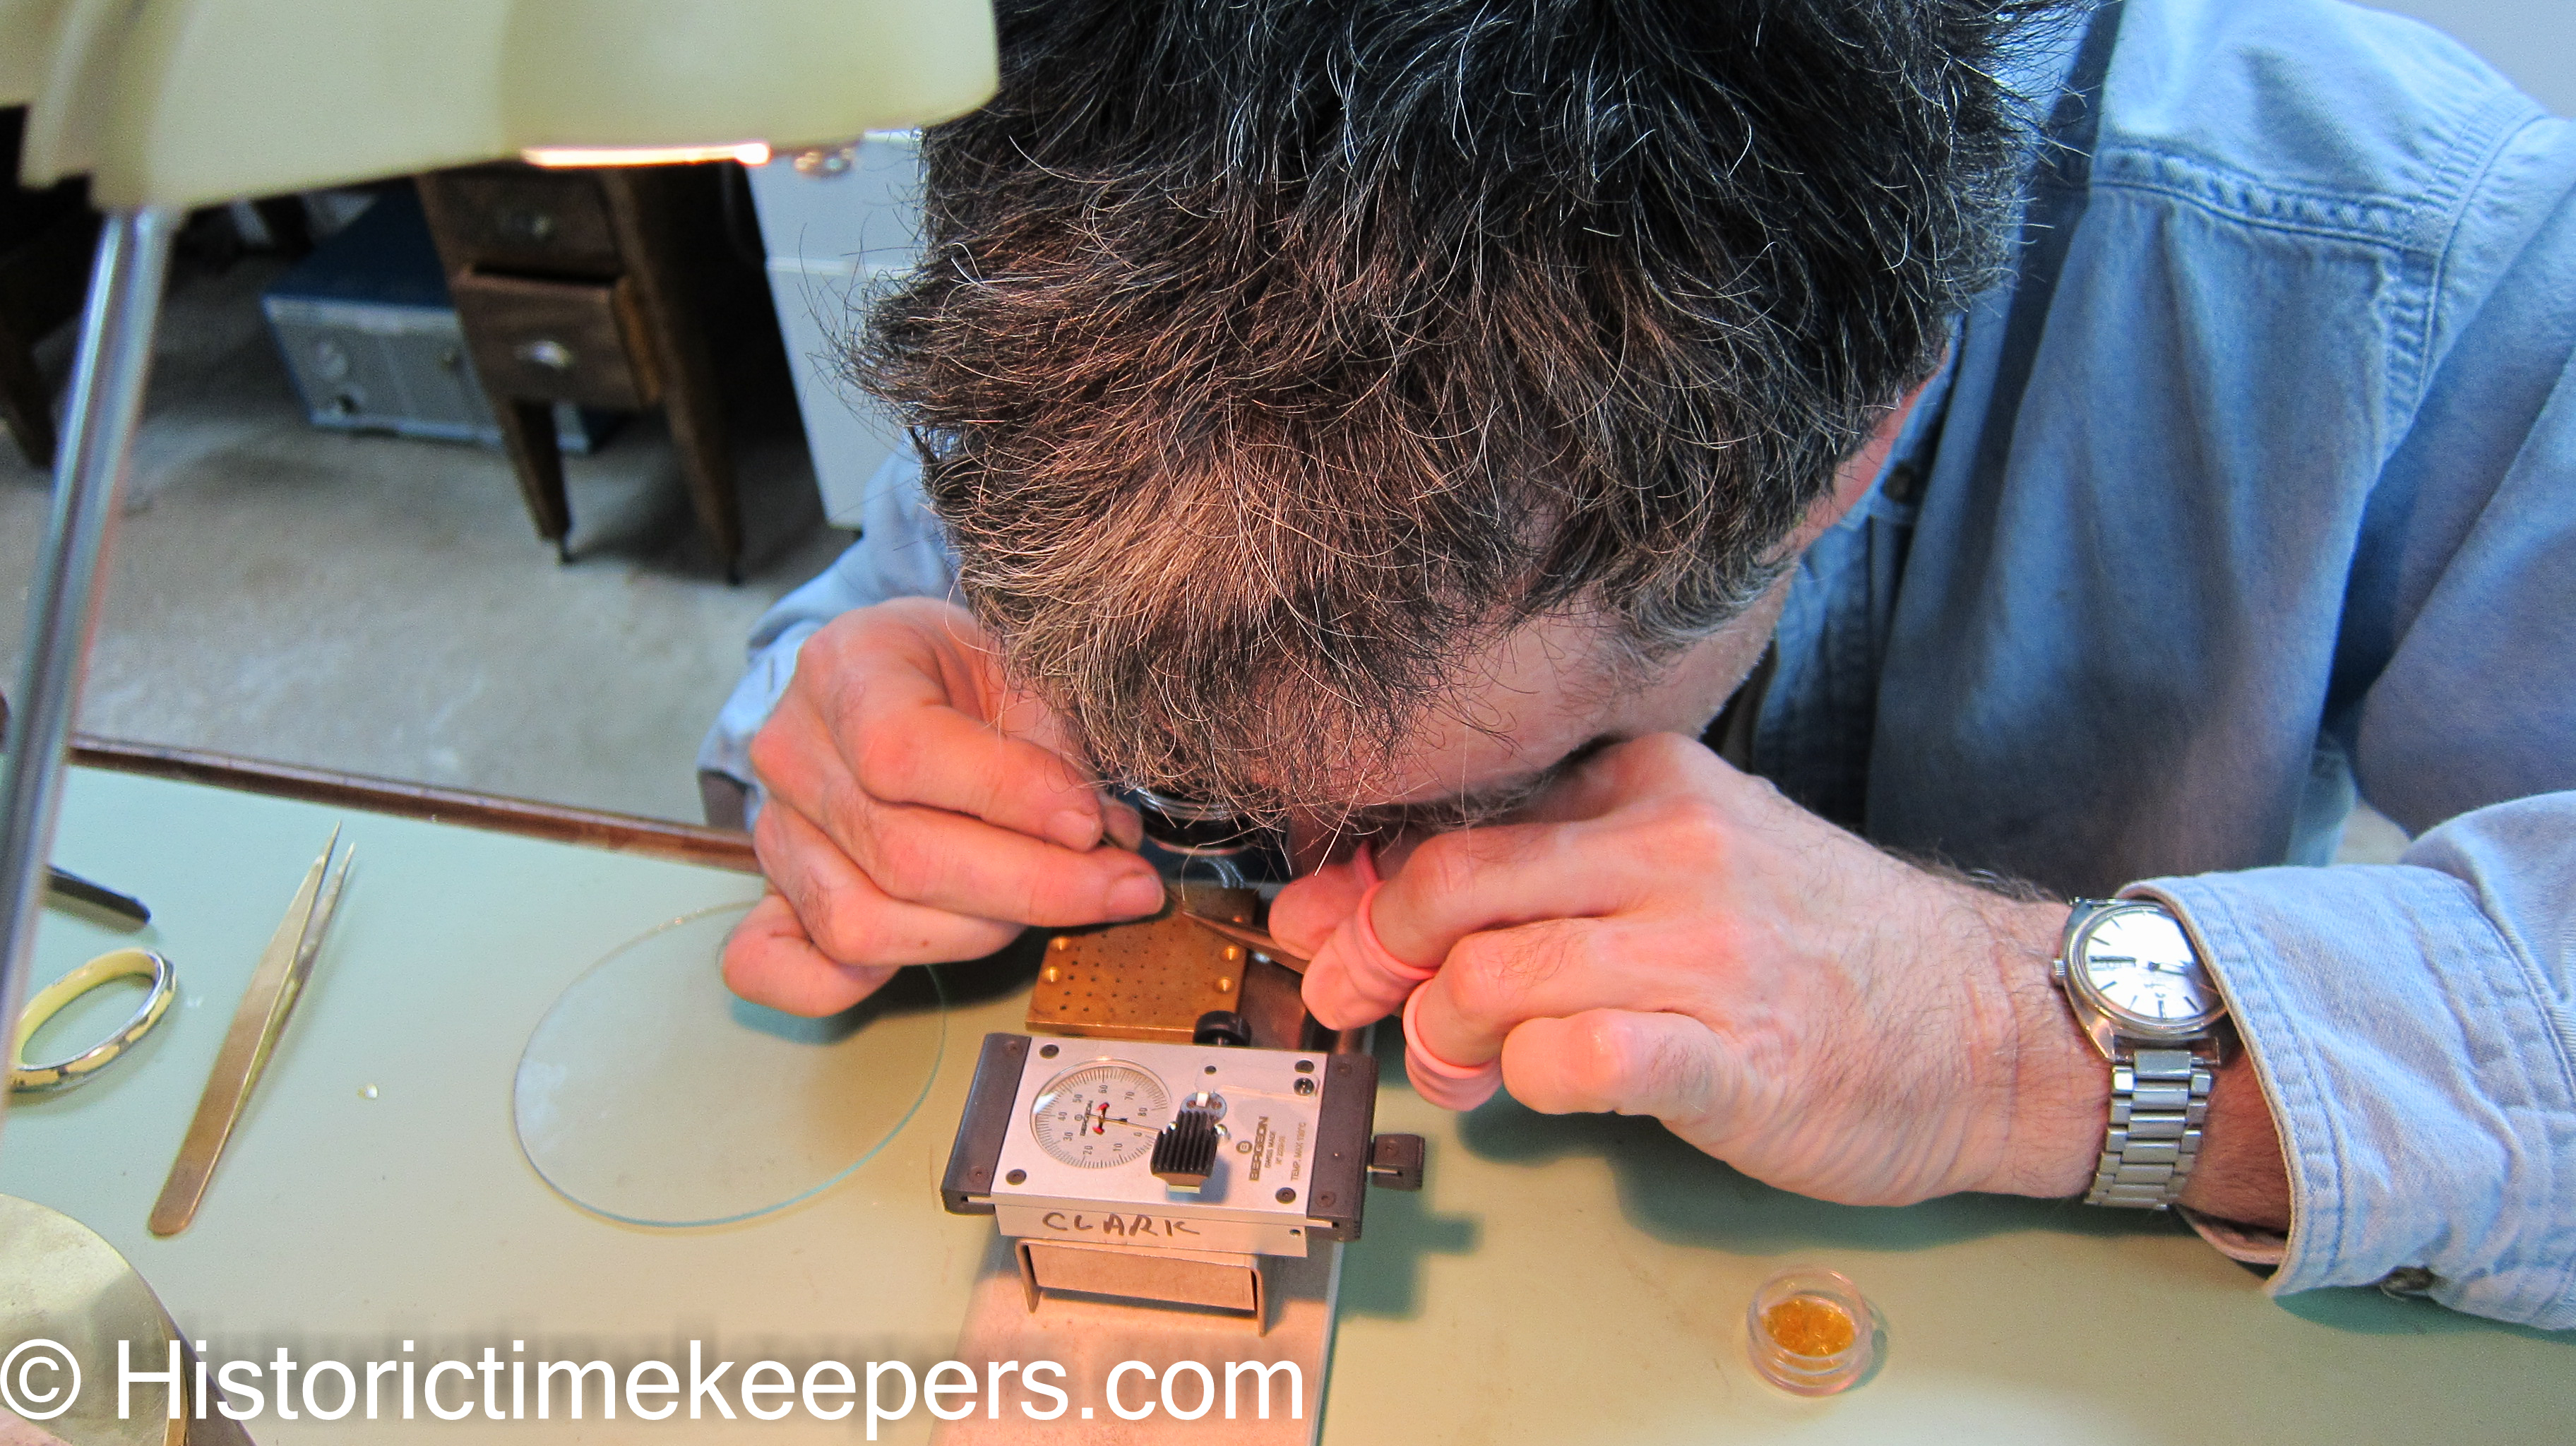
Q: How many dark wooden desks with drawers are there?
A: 1